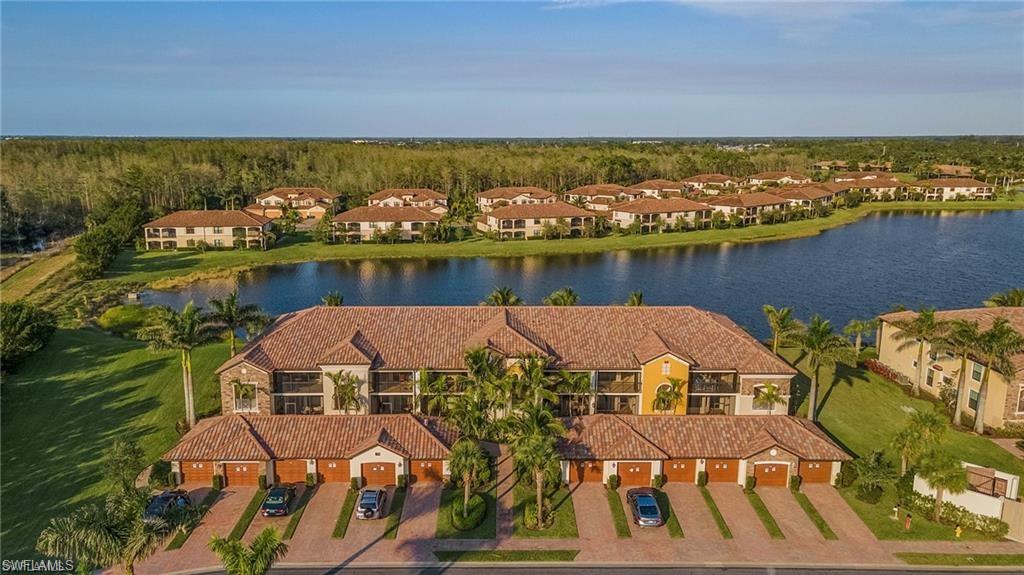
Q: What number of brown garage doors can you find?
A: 12